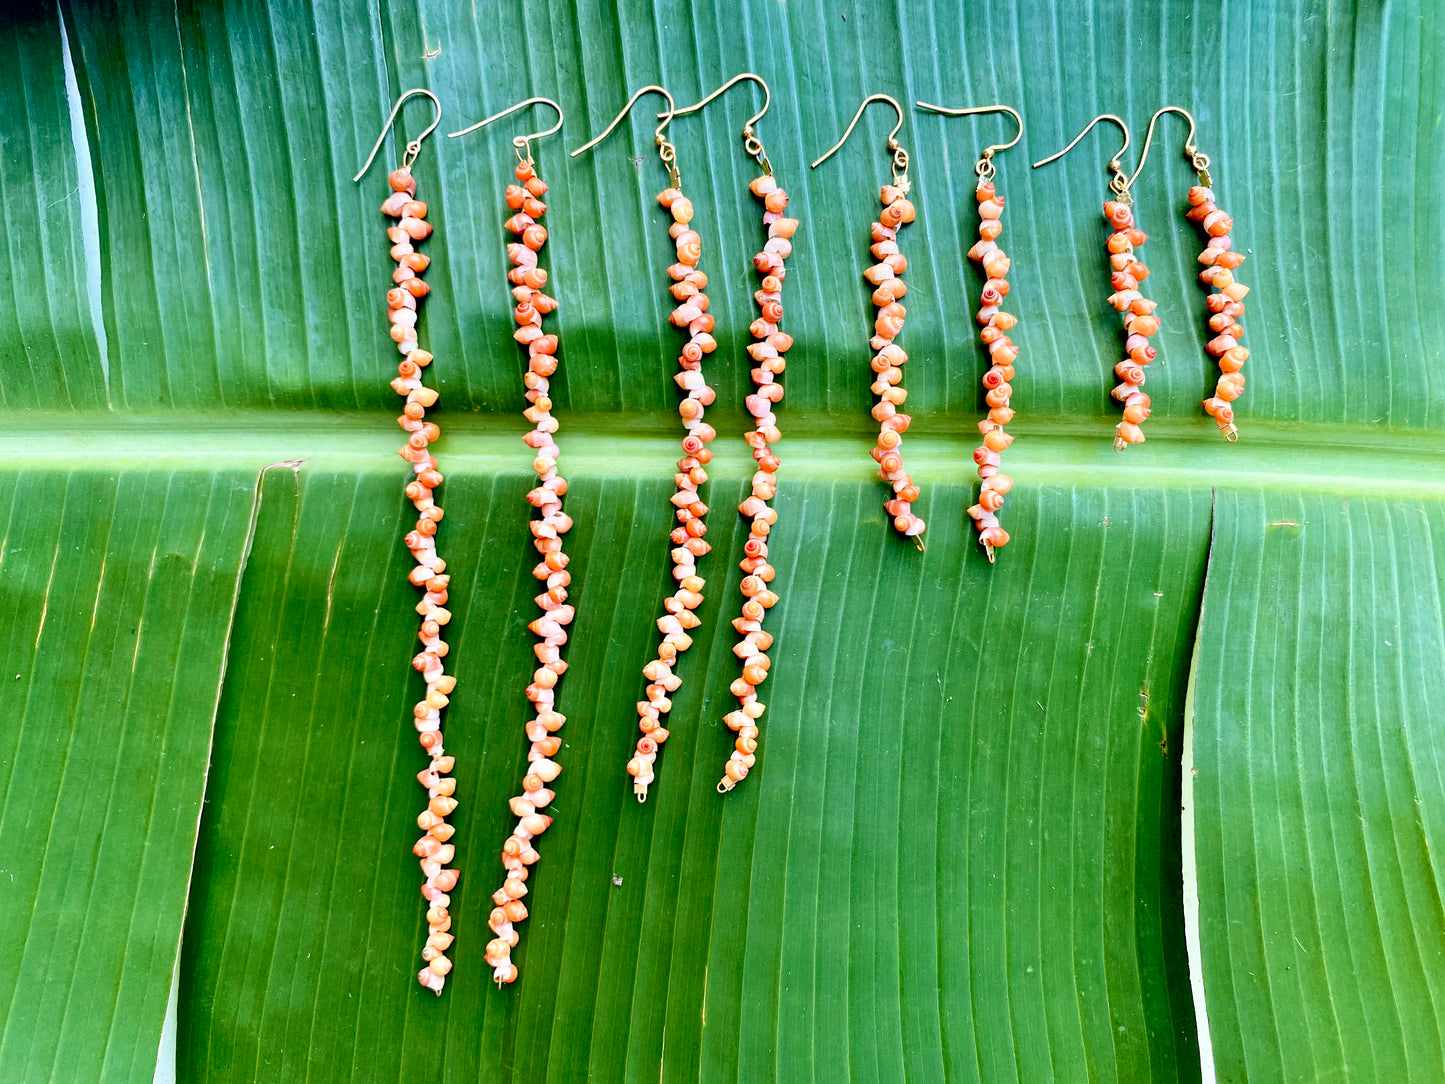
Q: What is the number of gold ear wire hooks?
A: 8